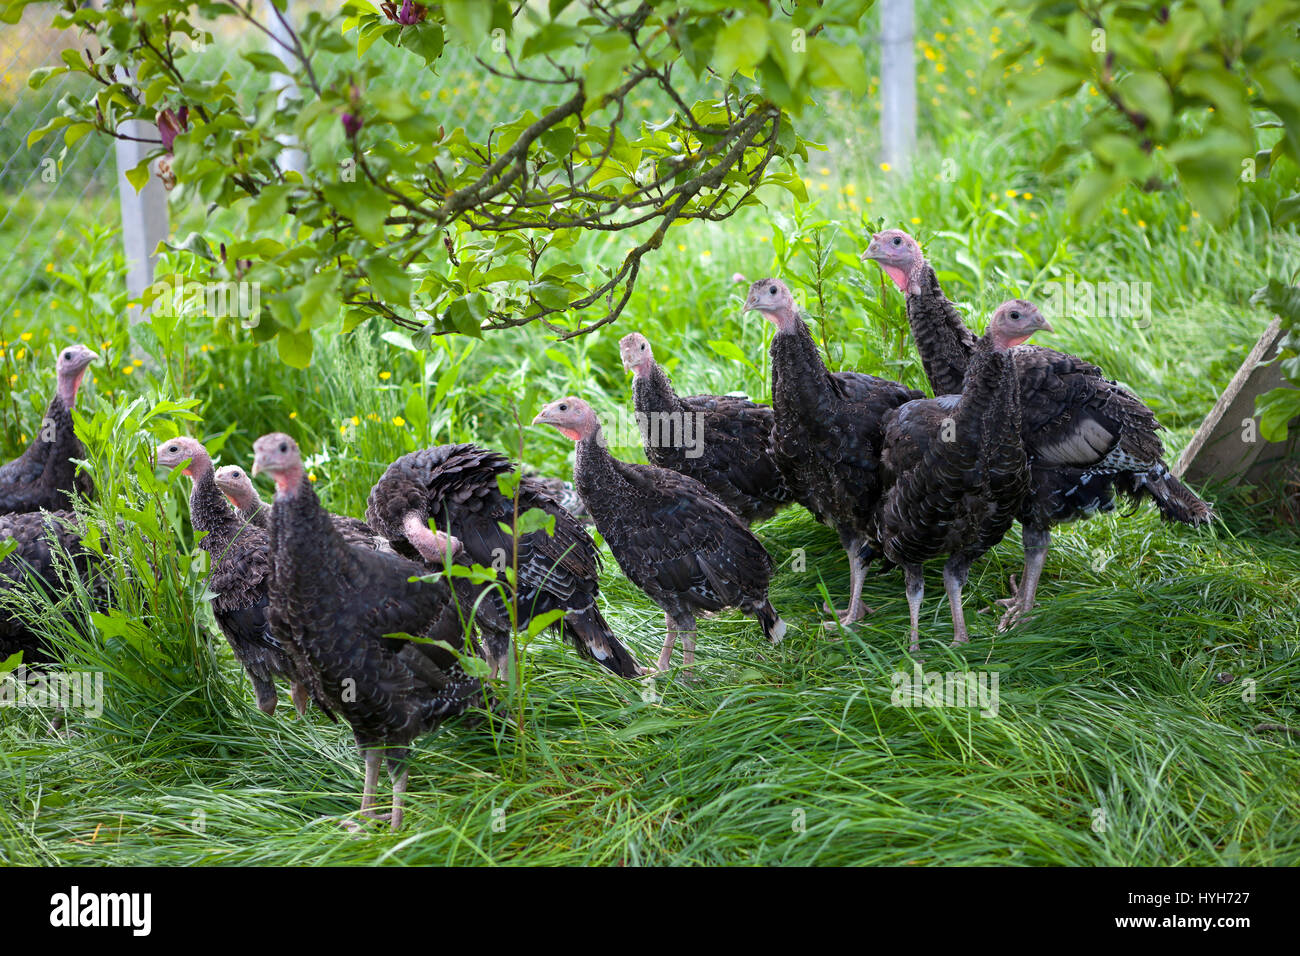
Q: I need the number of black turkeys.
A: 11